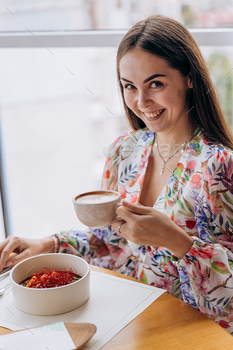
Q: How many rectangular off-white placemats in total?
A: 1